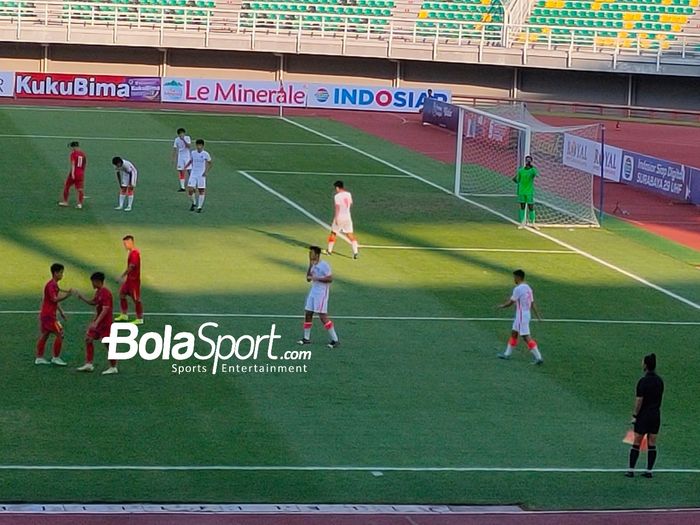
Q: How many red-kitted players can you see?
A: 4